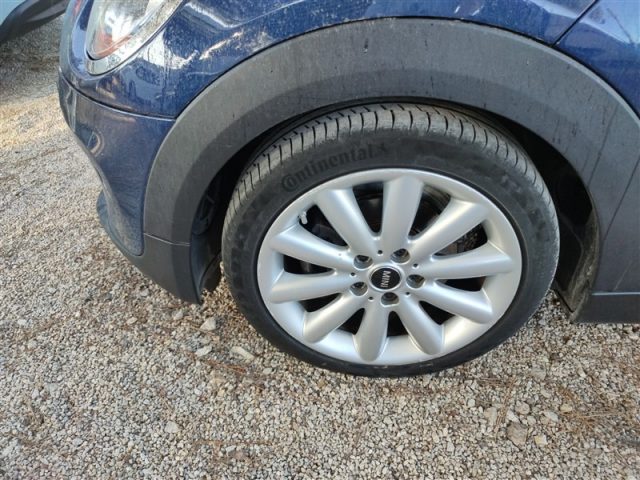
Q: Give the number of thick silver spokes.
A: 10